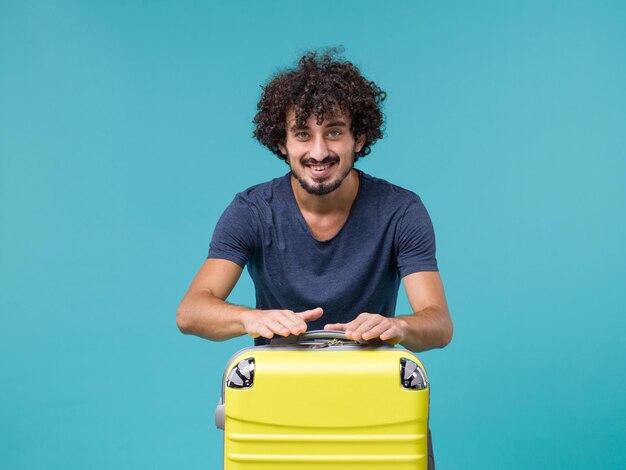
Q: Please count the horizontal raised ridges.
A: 2